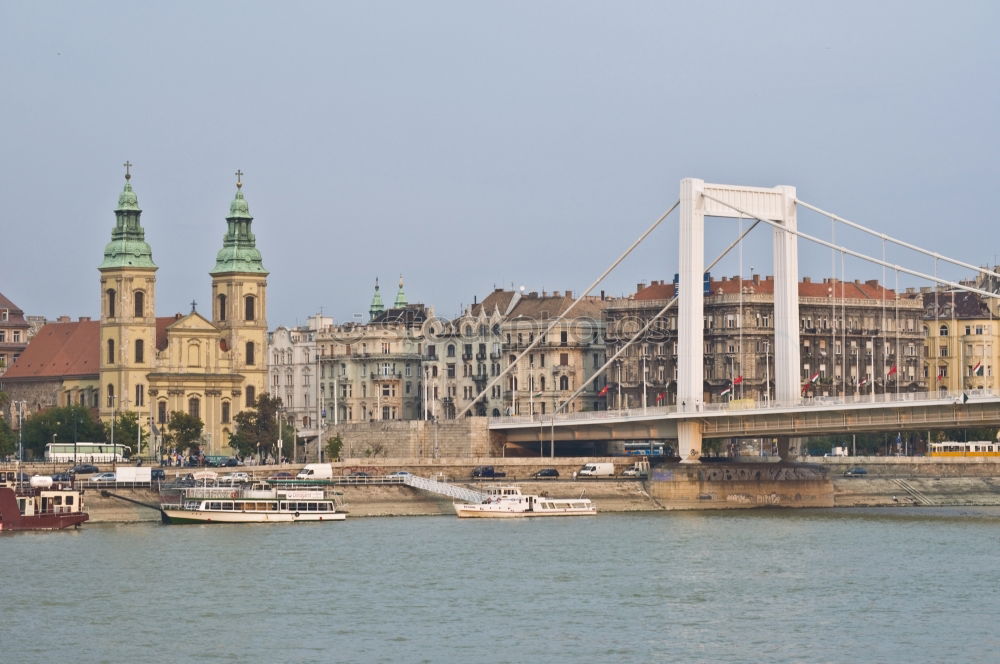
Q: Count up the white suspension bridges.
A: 1